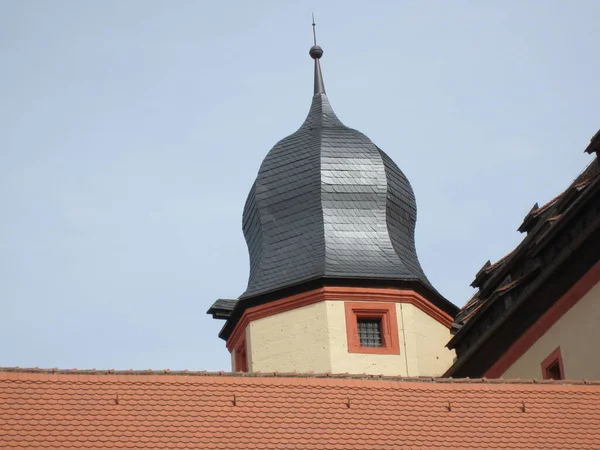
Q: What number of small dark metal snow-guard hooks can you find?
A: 5